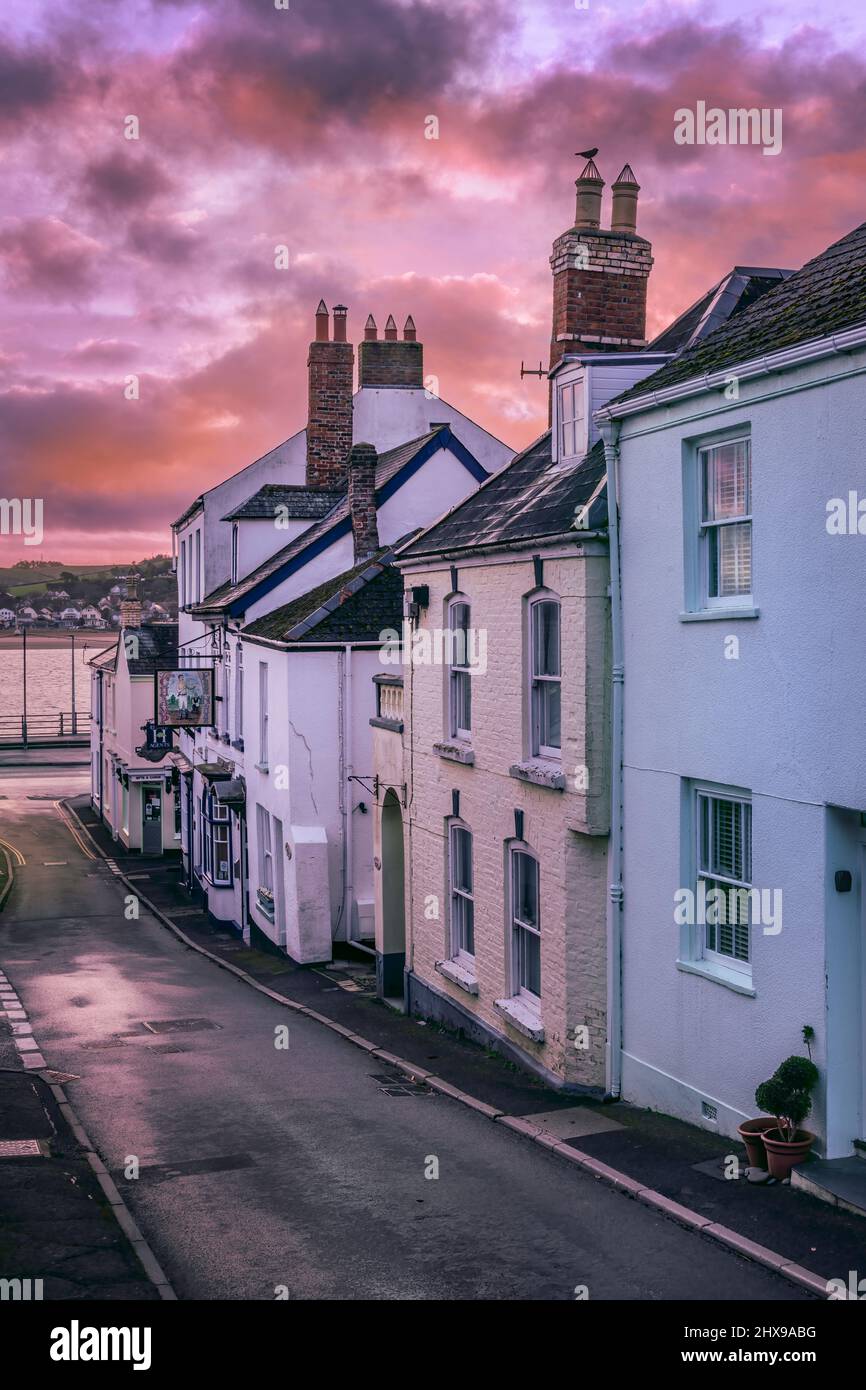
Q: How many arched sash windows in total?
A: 4